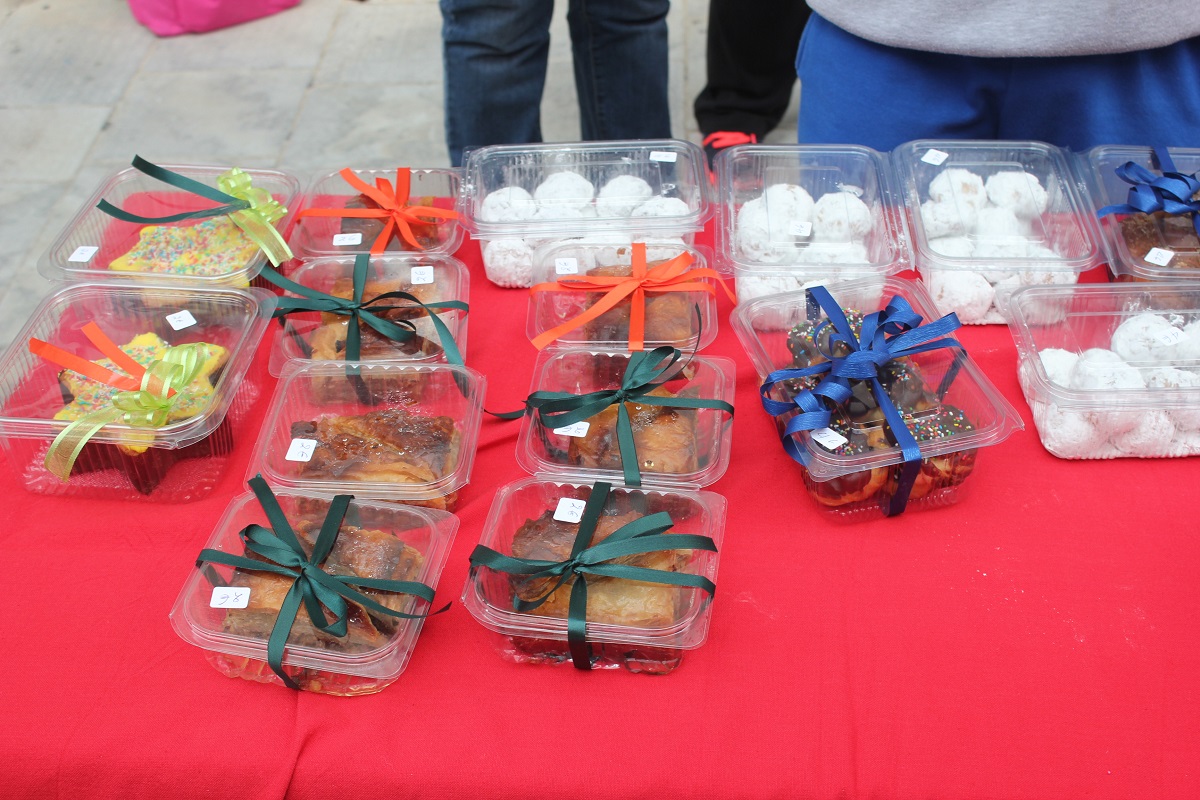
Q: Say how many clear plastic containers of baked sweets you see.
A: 15